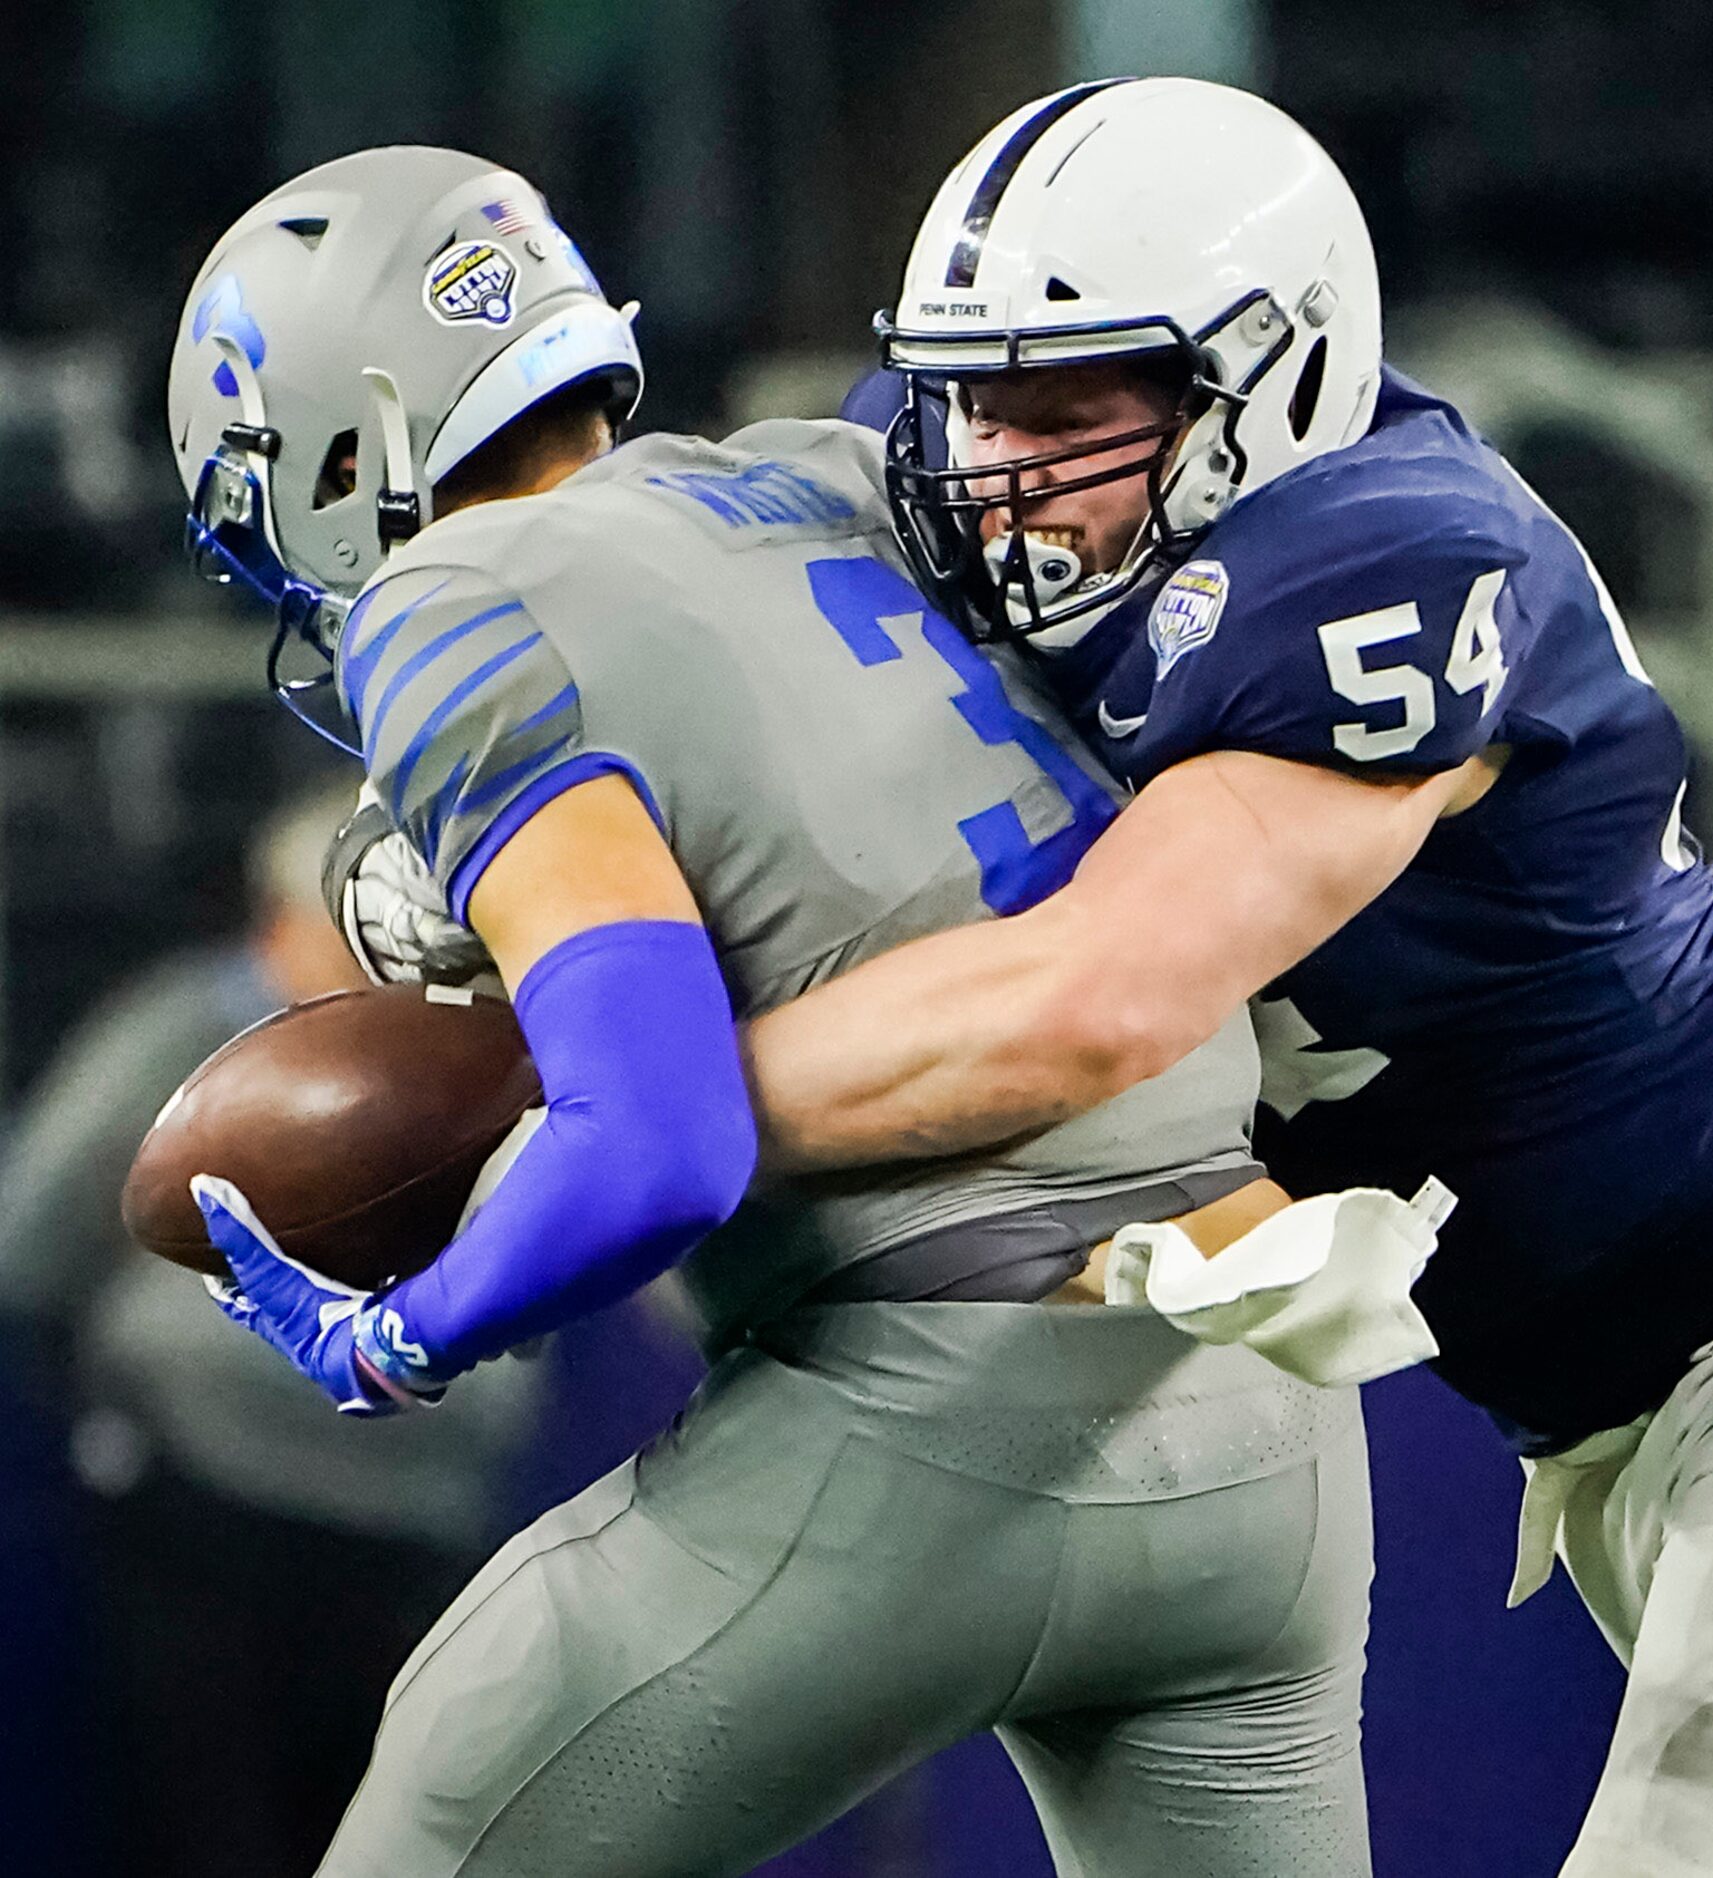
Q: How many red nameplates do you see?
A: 0